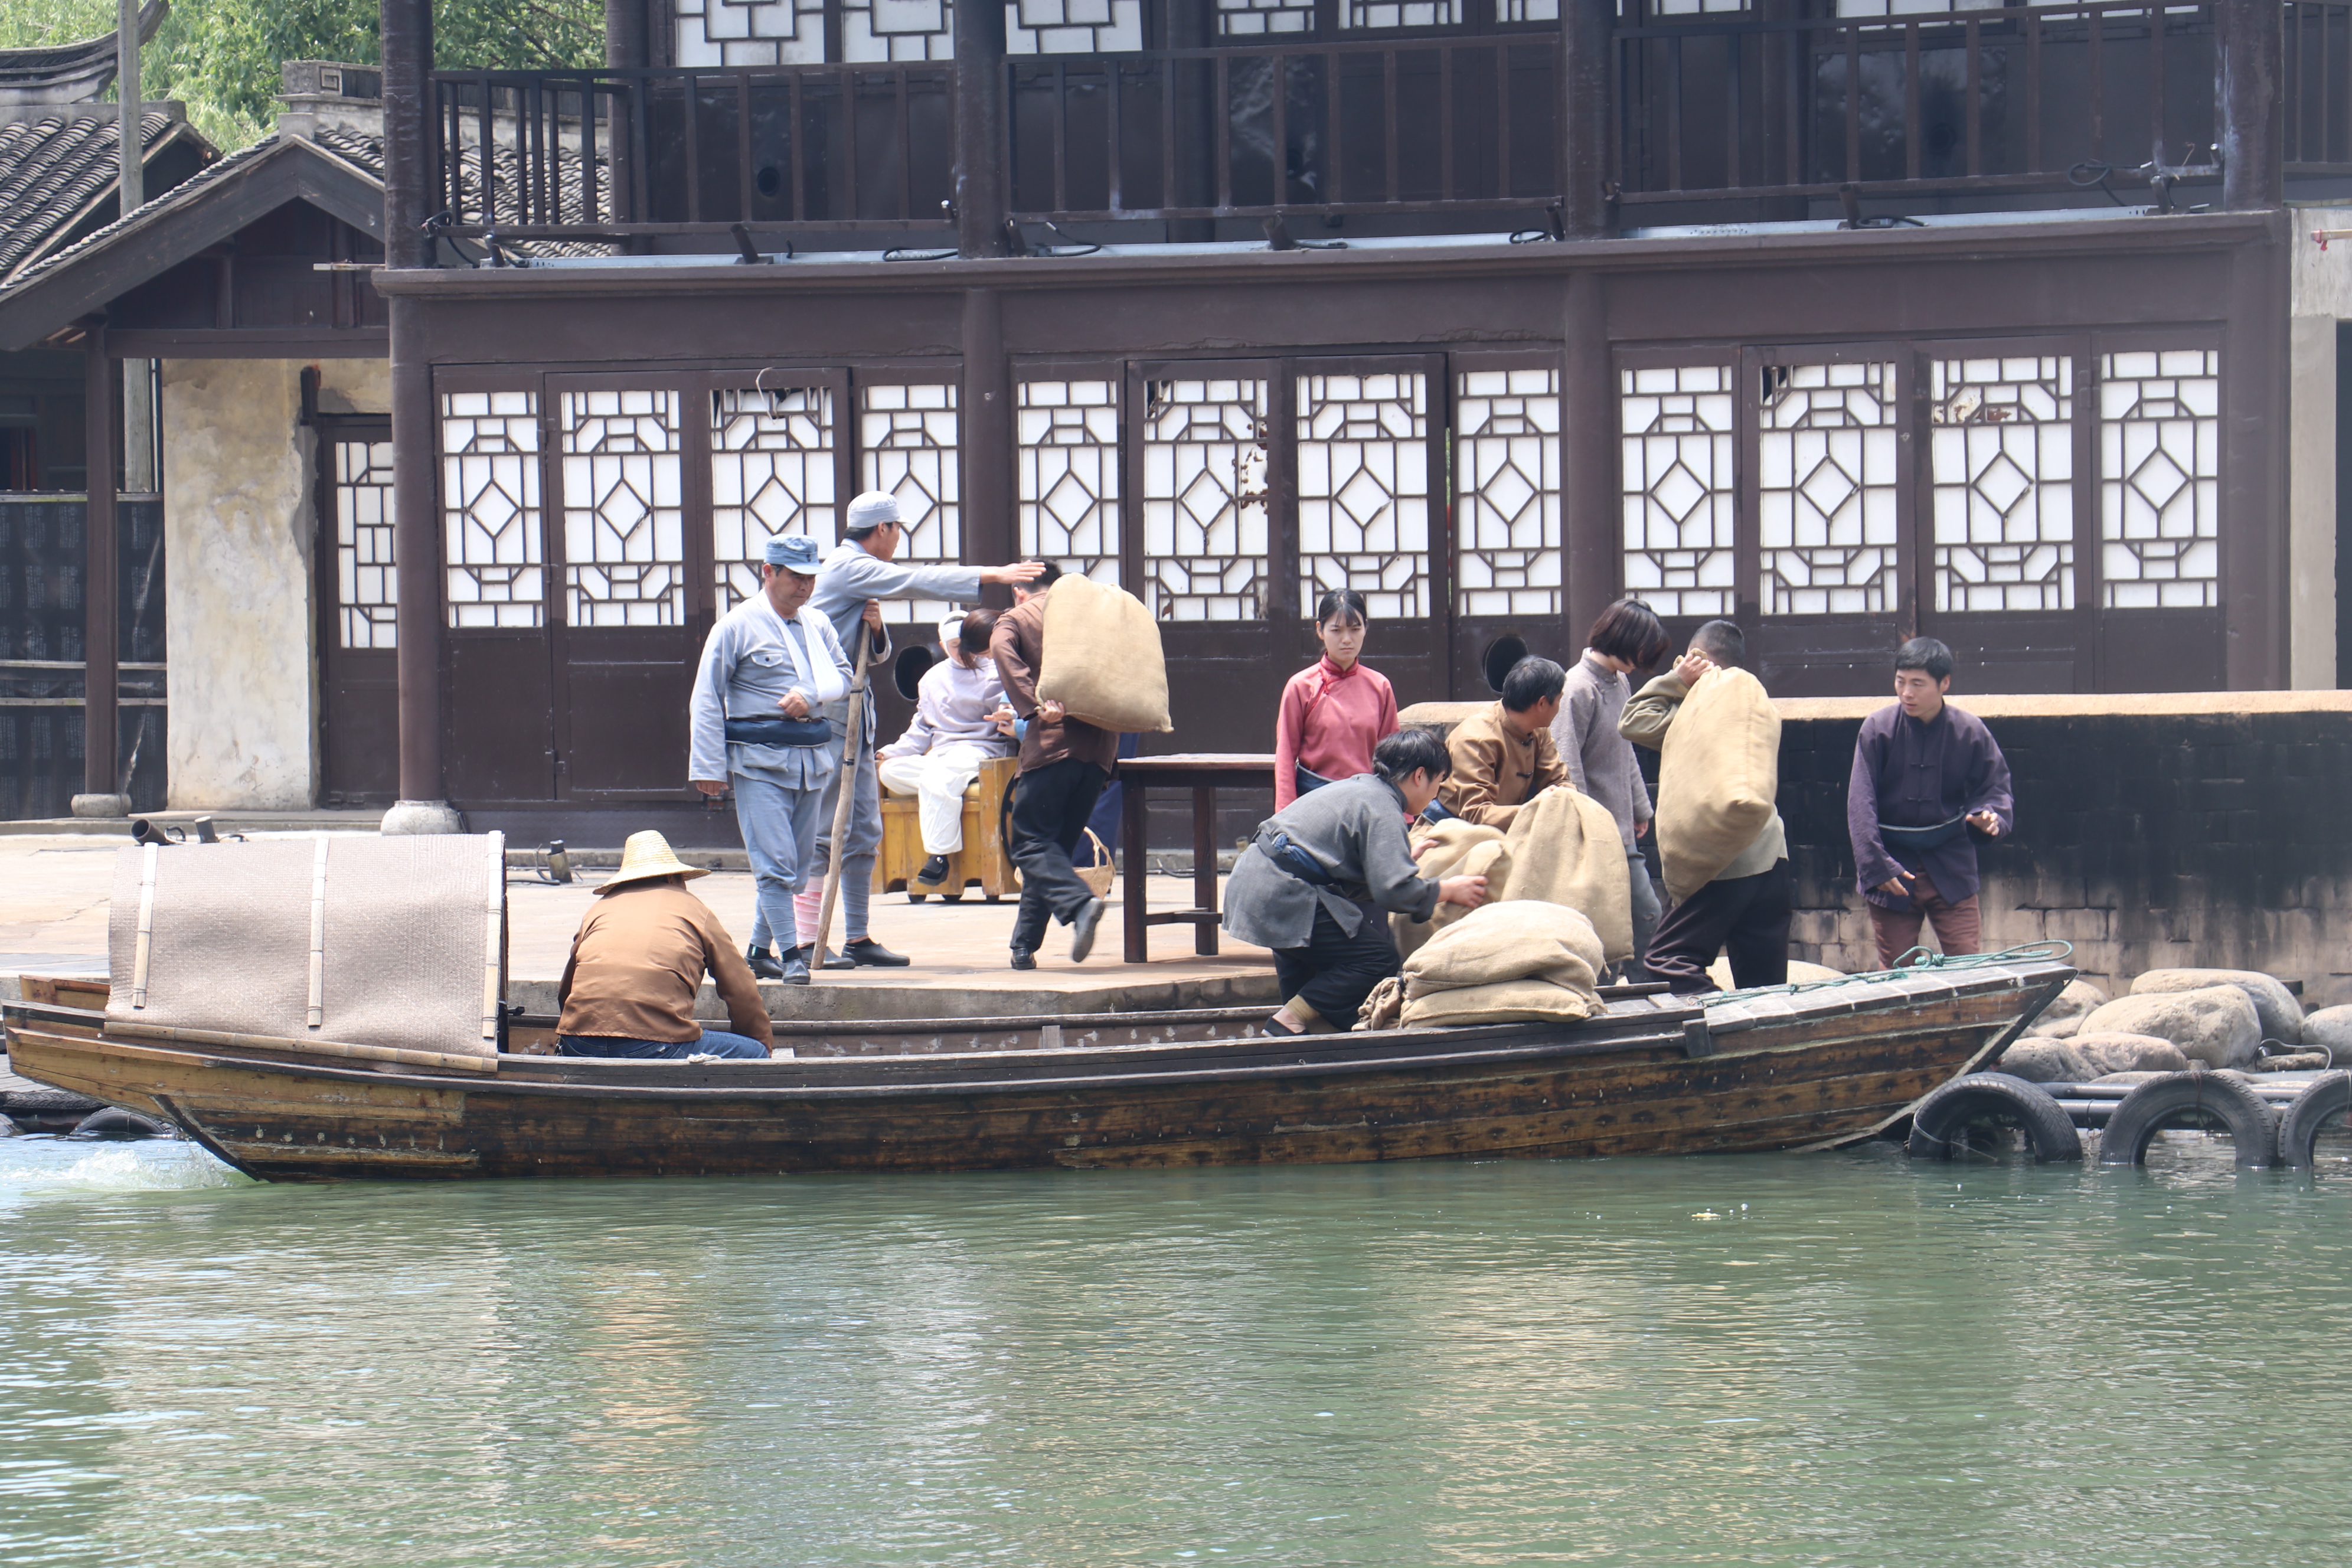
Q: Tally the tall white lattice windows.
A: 13